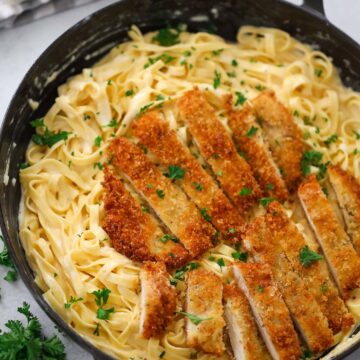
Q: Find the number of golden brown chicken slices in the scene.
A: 14